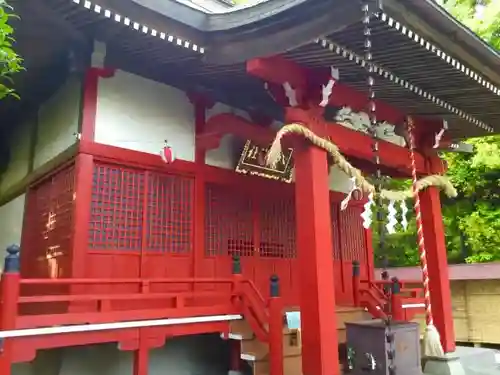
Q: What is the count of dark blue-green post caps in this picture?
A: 5